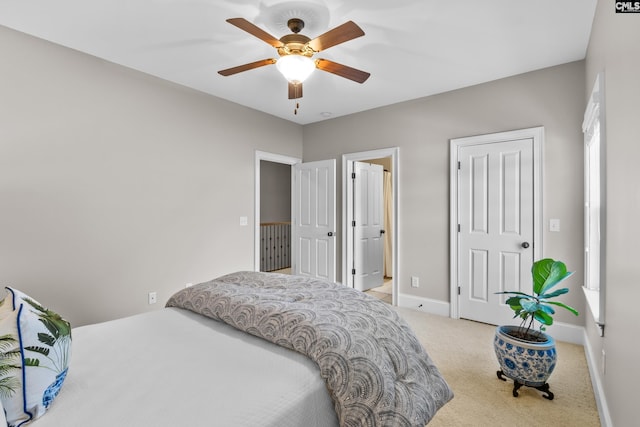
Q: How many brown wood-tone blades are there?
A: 5